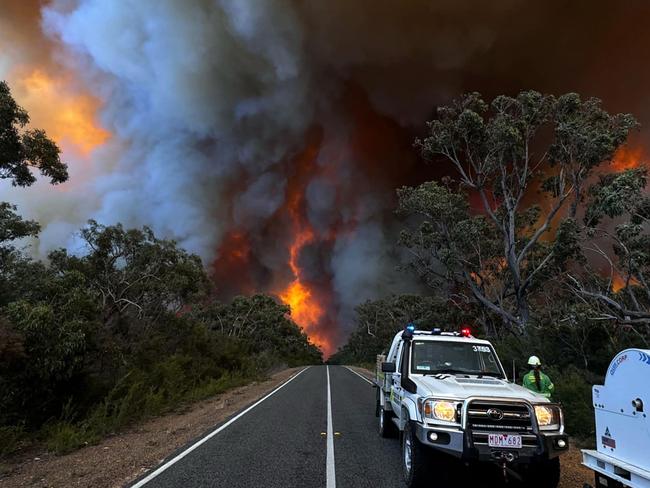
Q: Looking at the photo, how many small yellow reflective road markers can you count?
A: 2